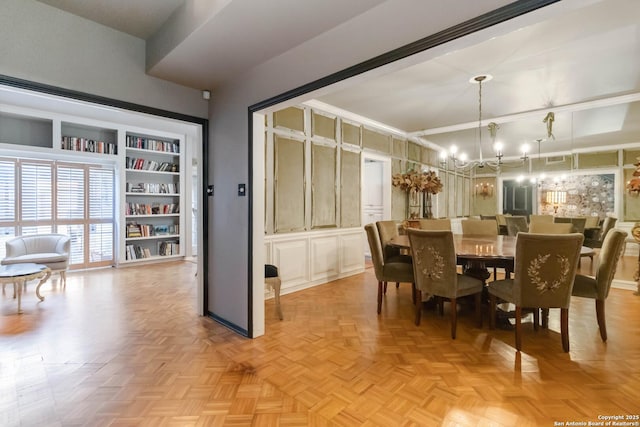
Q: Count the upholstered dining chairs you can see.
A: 8